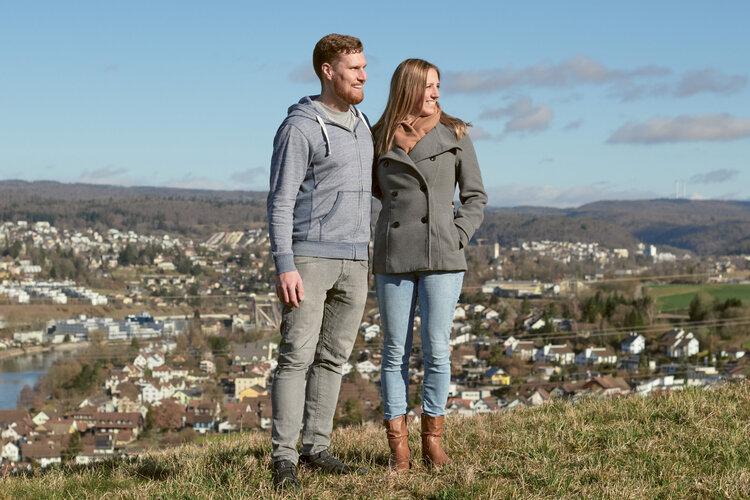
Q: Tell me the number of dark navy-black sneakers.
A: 2